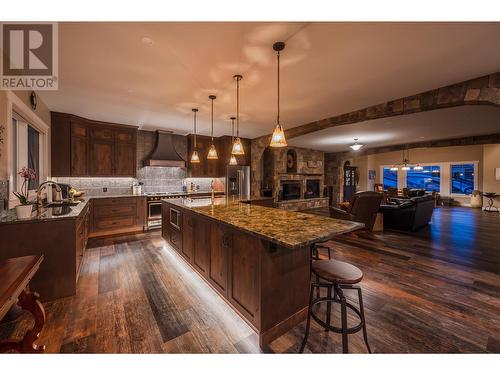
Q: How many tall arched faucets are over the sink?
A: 1